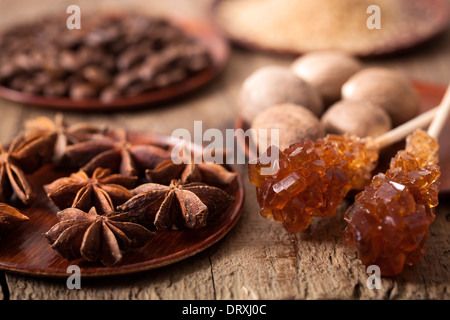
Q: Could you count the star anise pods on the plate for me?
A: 8